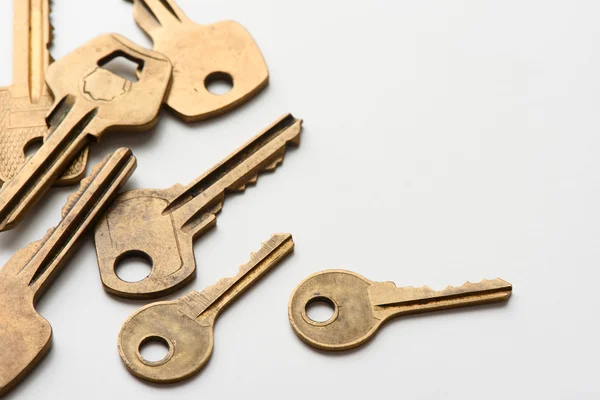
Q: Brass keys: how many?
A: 7